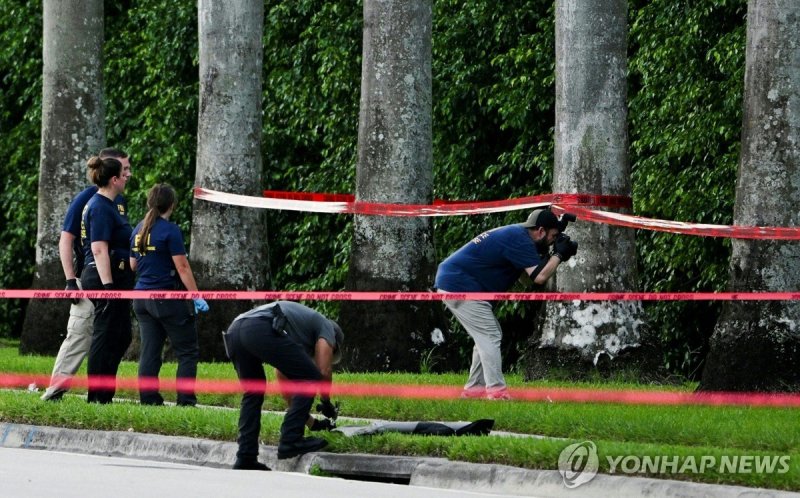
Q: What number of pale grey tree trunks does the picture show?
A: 5